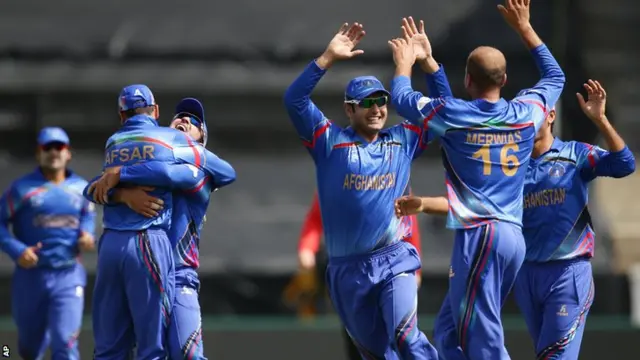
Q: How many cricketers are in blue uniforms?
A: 6